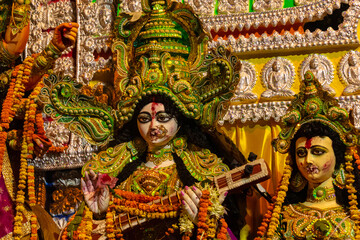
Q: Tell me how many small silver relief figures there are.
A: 4